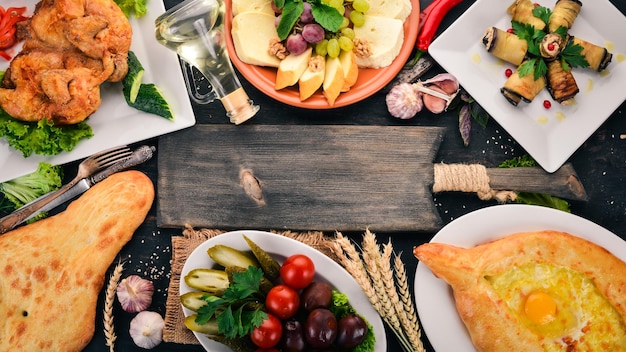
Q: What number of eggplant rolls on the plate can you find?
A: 7